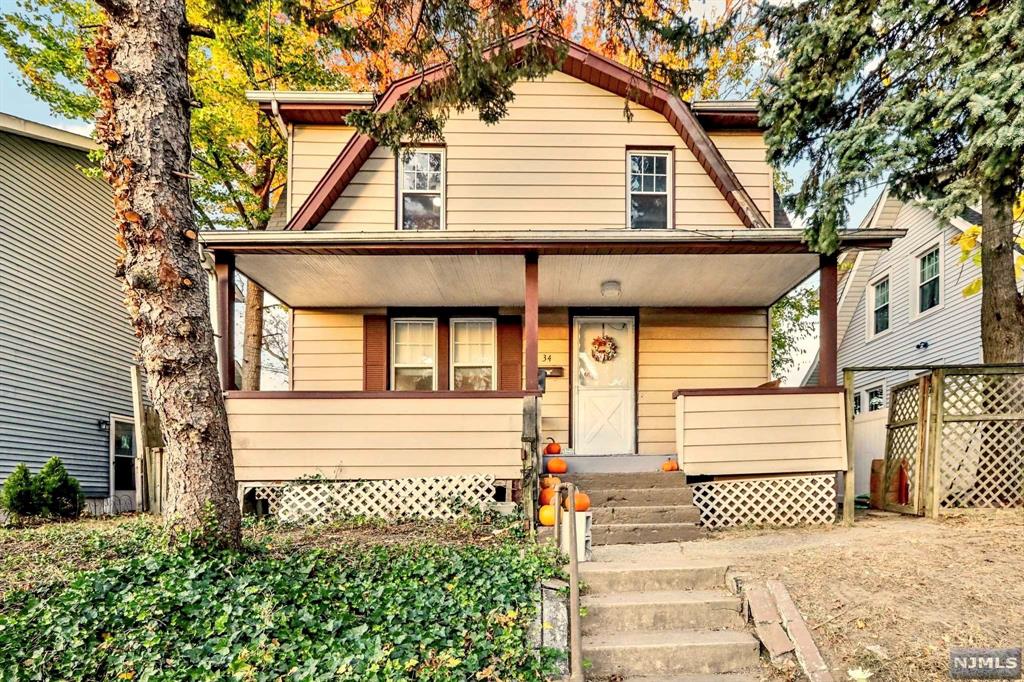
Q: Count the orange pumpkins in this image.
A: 7